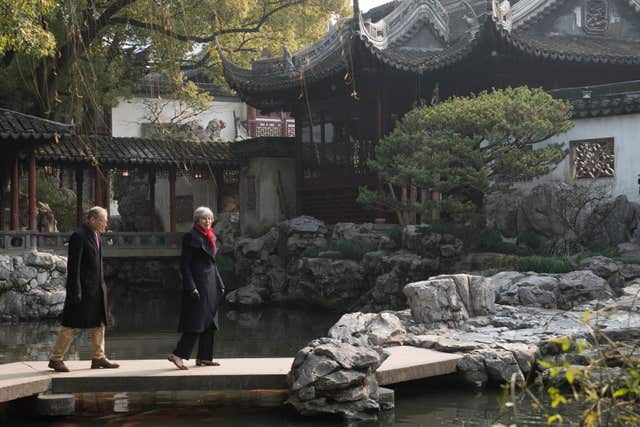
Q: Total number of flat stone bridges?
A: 1